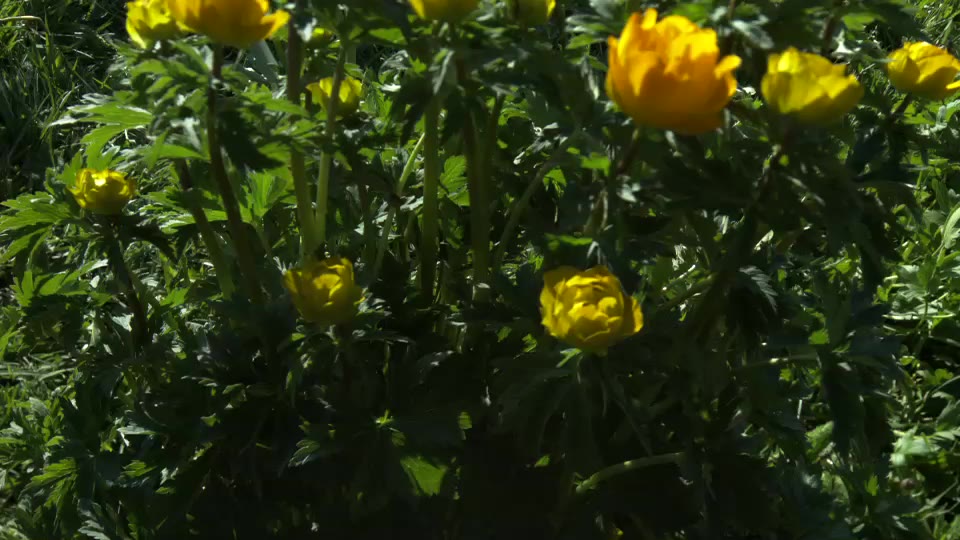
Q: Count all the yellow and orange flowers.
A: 11